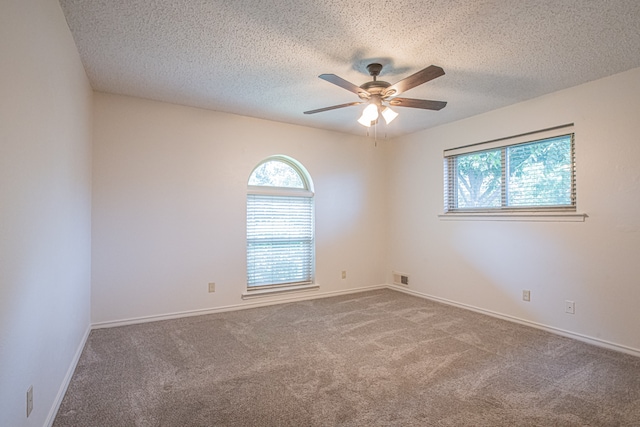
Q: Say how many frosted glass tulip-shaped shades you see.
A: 3